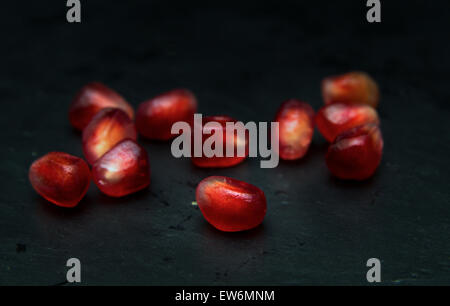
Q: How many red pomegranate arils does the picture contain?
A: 11